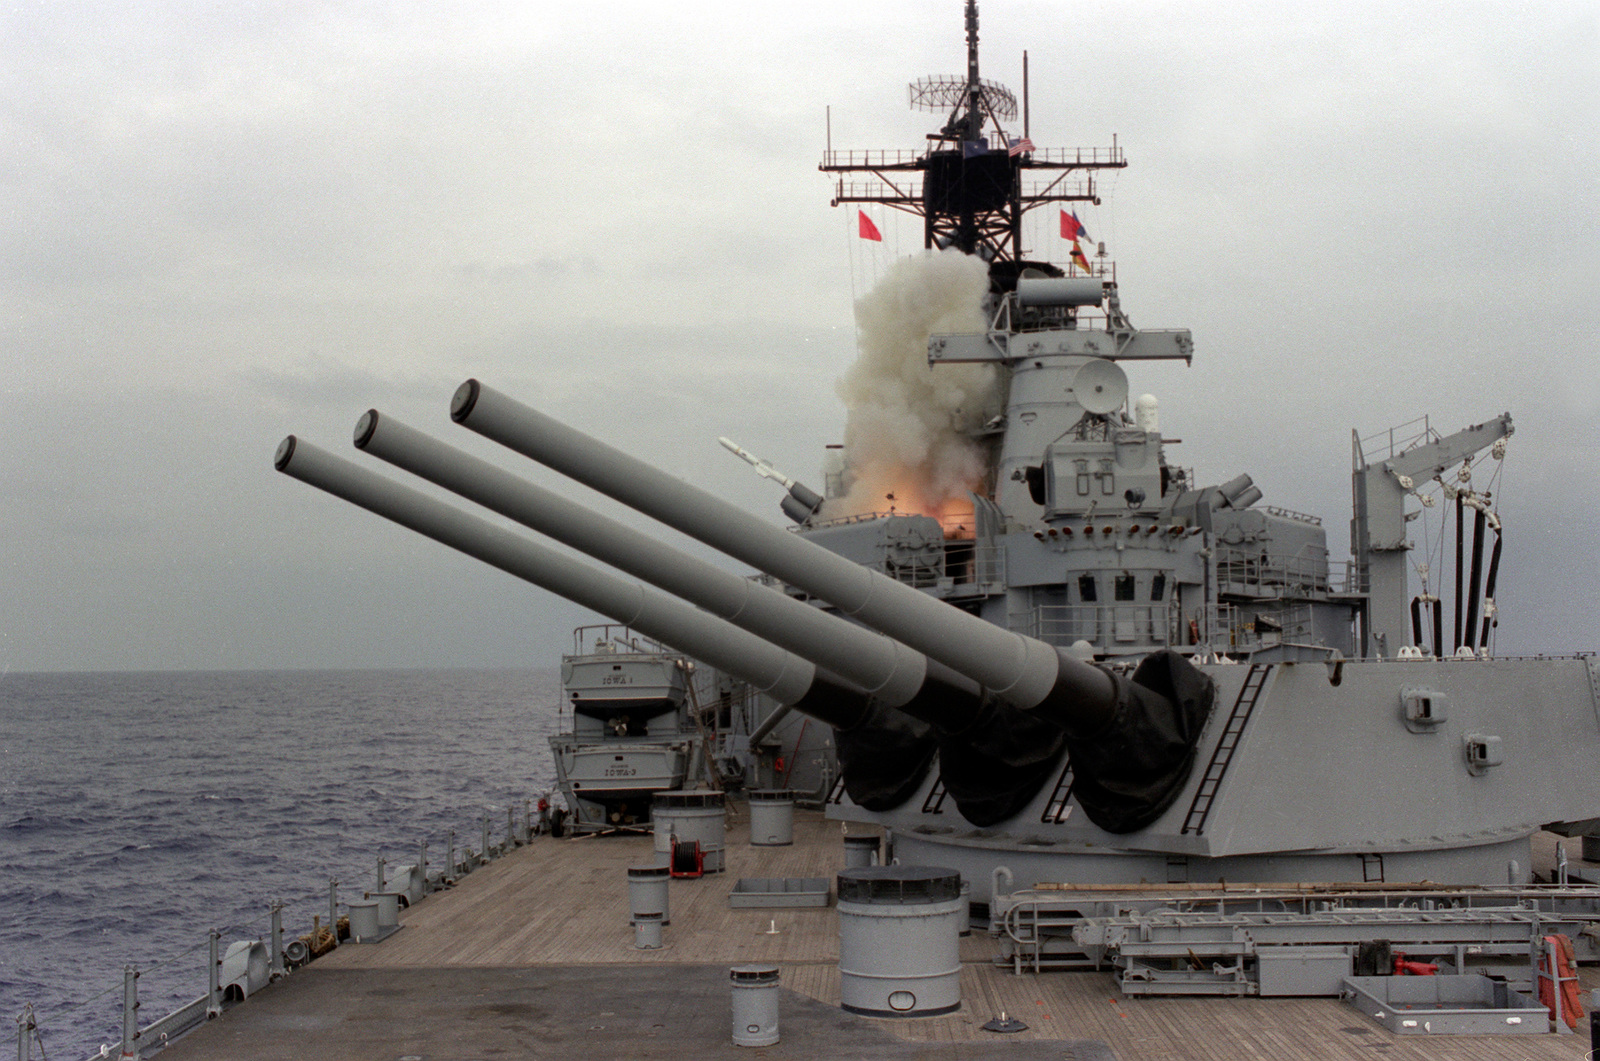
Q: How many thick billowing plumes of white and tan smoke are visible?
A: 1